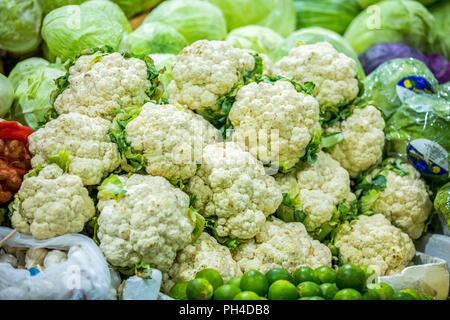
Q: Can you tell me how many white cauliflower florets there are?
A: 15